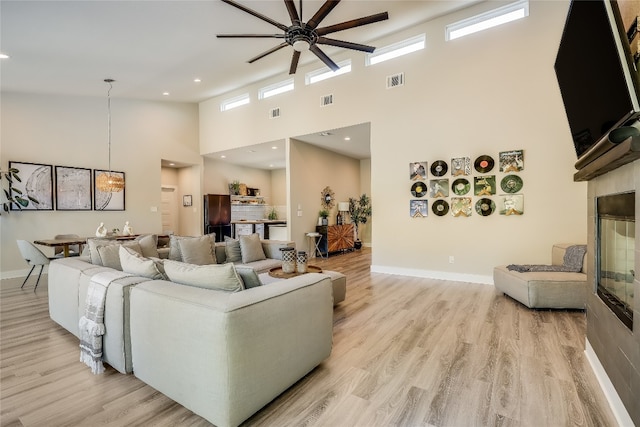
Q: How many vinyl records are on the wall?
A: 7